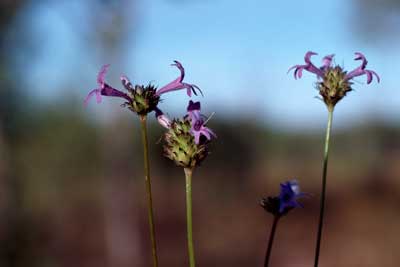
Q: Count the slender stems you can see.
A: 4